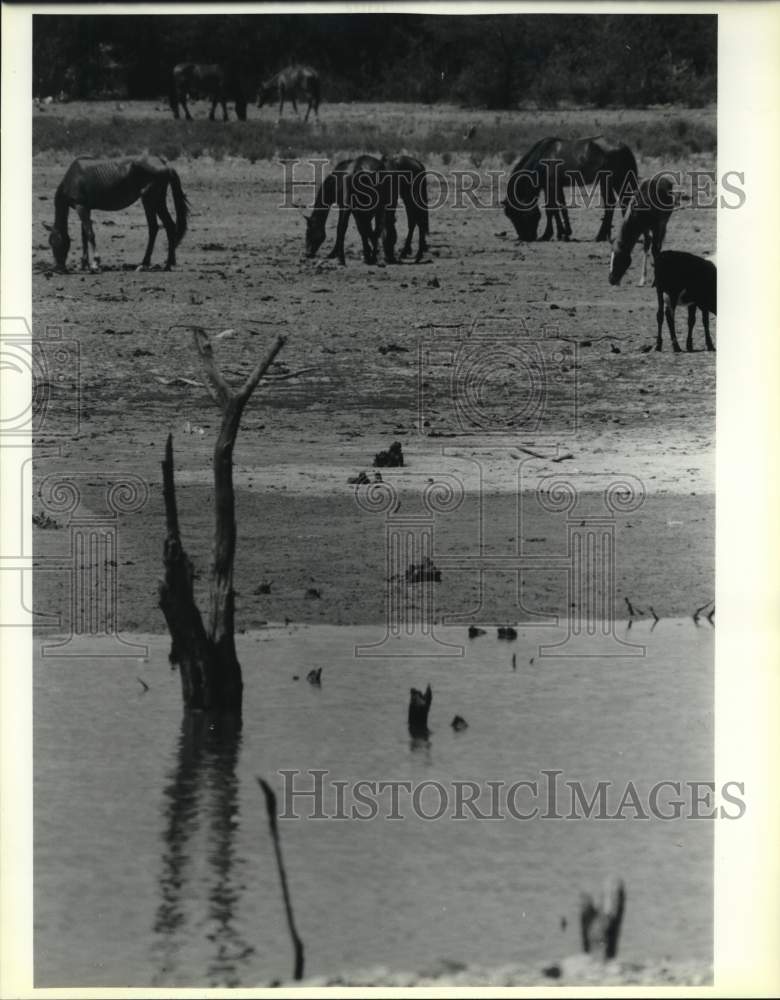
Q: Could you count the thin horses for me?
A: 1